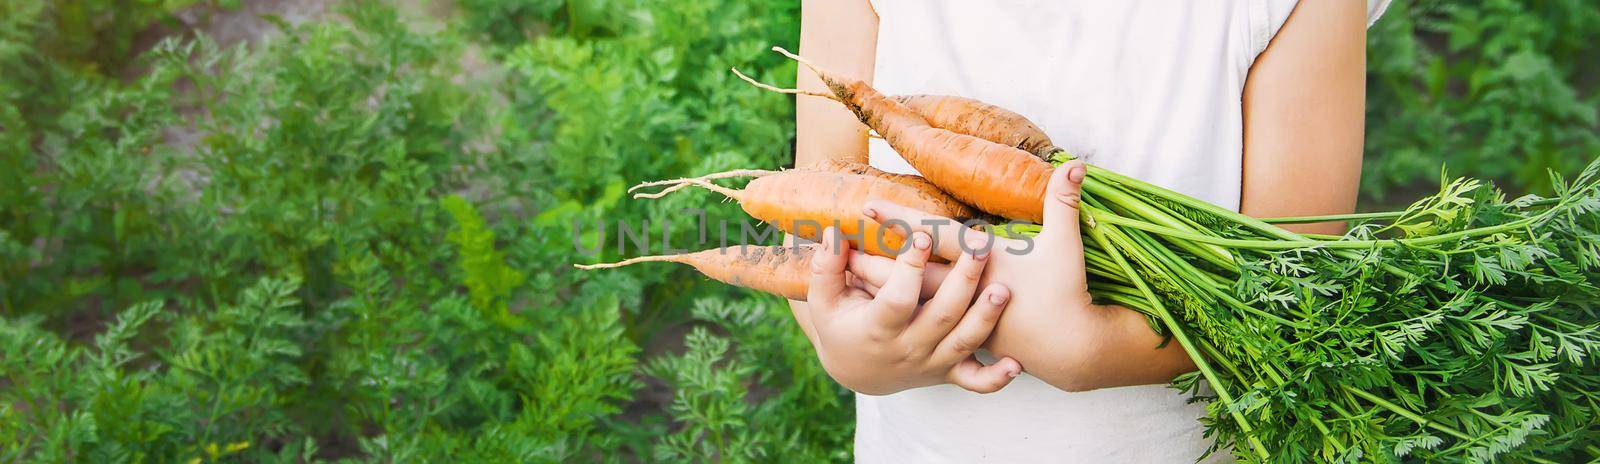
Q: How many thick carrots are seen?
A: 5